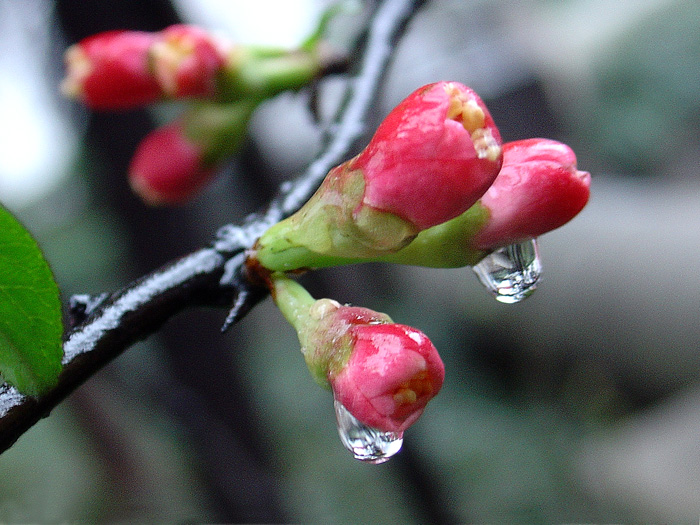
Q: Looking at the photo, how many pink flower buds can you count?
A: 6